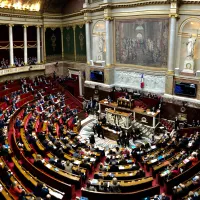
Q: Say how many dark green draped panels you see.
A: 3